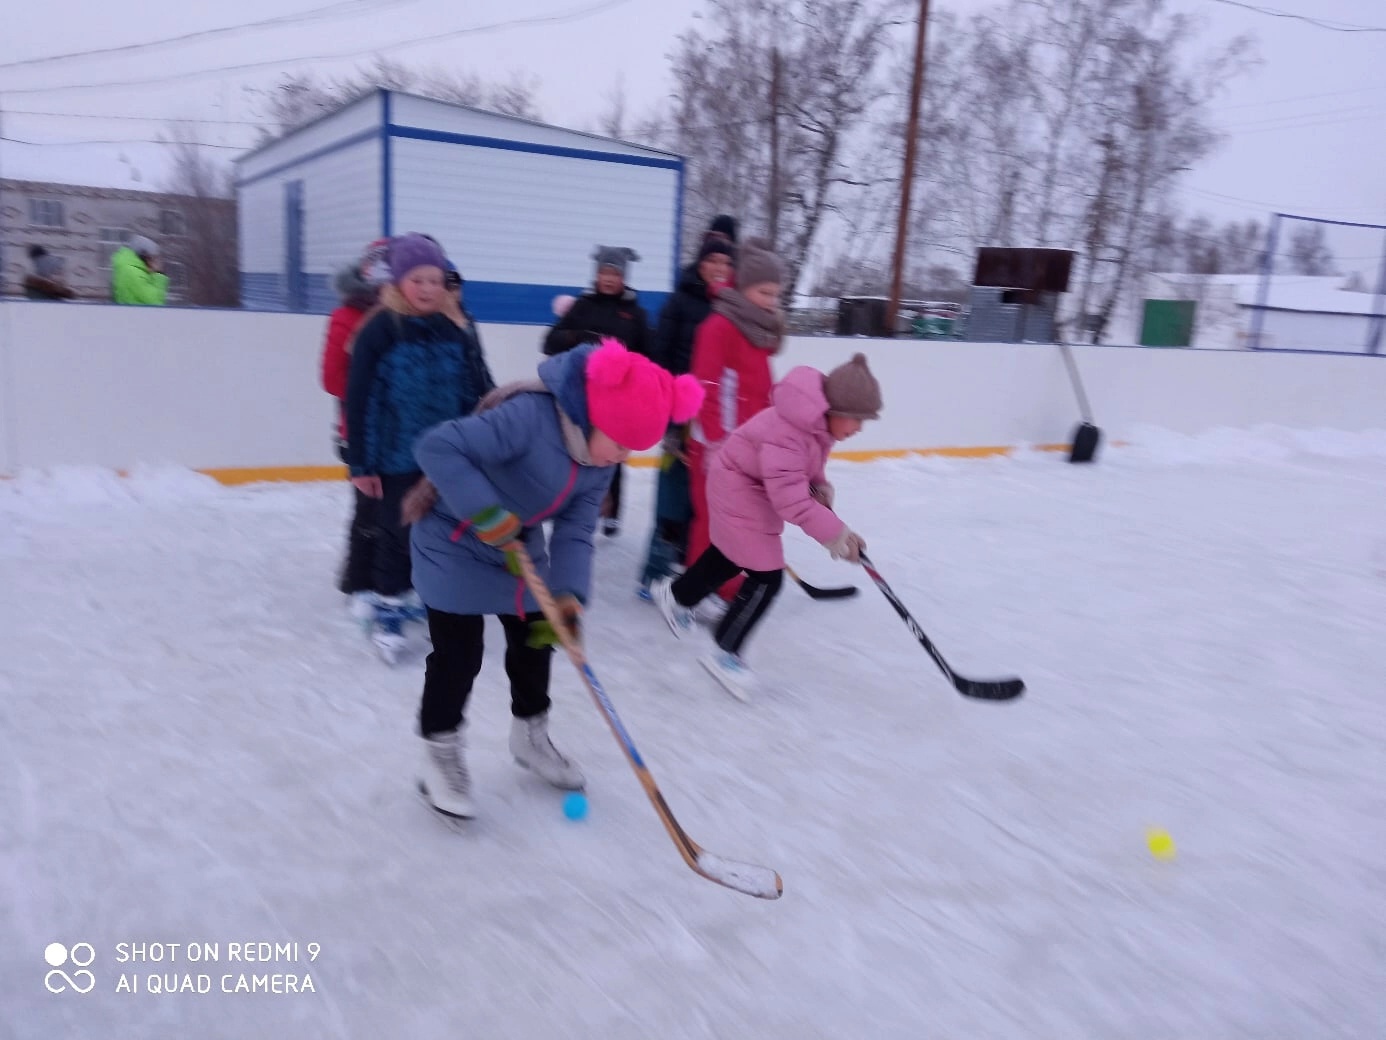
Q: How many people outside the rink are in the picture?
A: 2